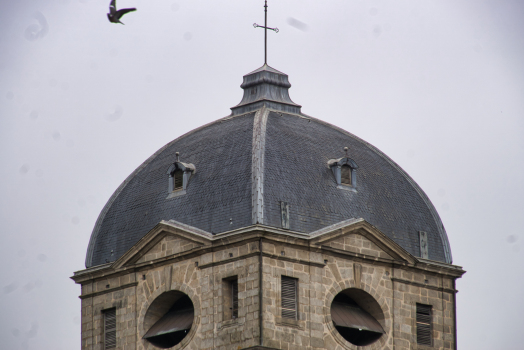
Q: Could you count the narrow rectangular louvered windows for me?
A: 4